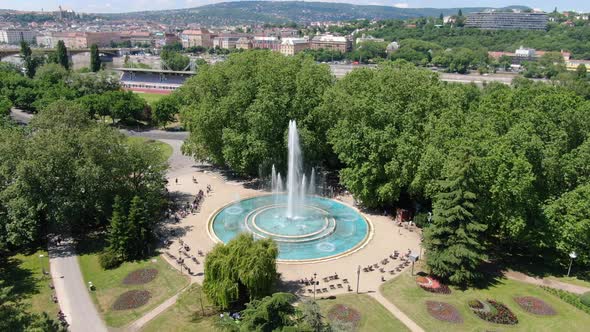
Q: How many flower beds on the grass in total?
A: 7